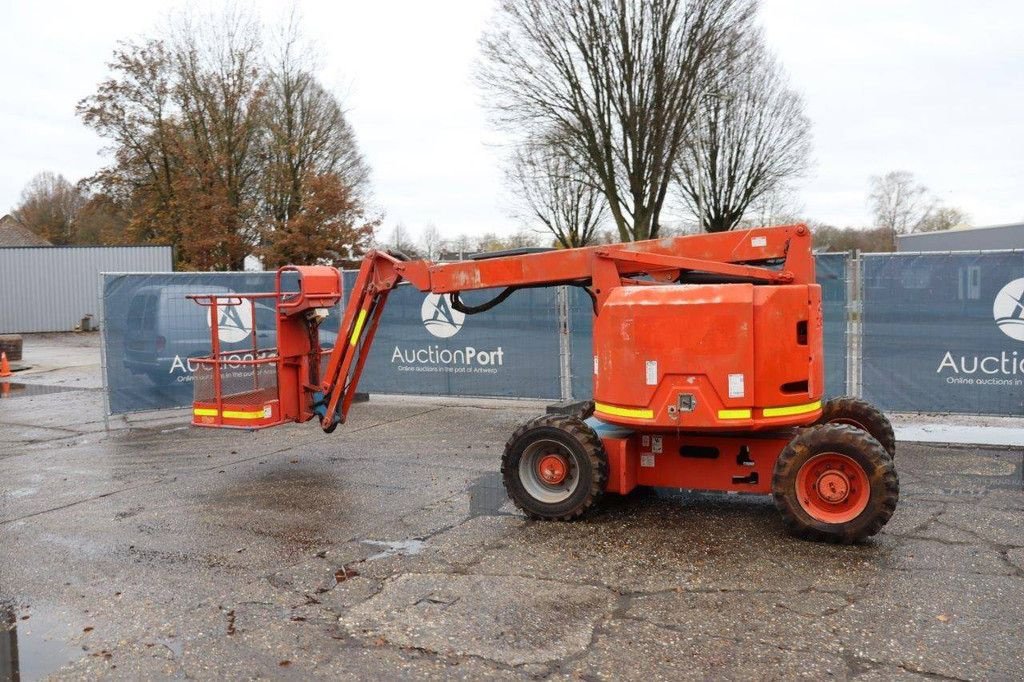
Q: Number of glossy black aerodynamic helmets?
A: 0